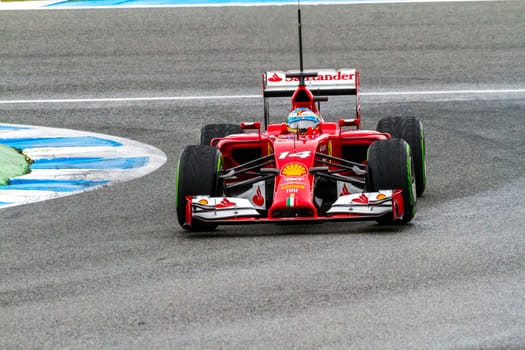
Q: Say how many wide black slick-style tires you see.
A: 4